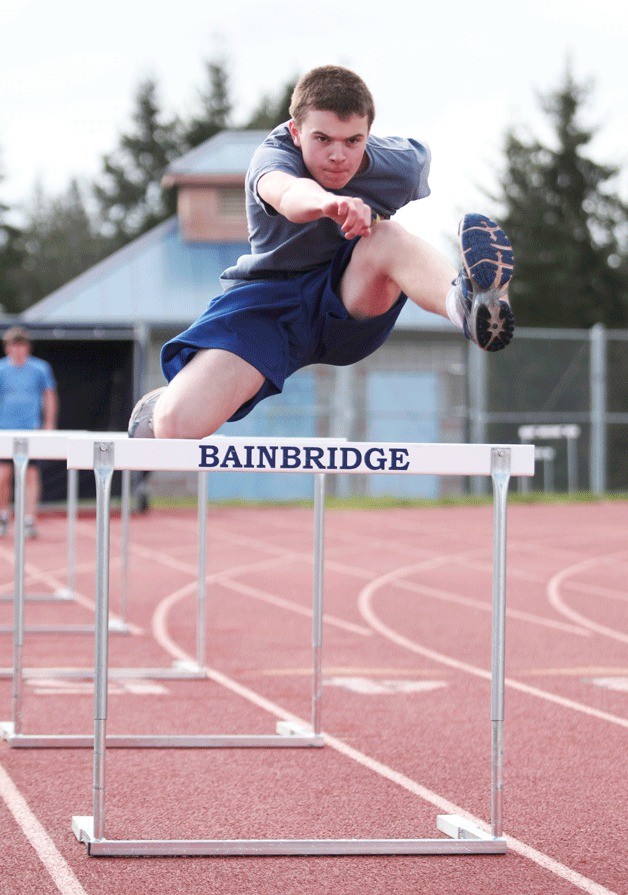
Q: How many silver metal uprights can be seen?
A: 7